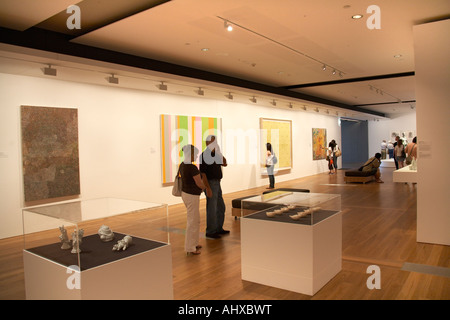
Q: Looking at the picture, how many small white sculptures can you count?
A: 4